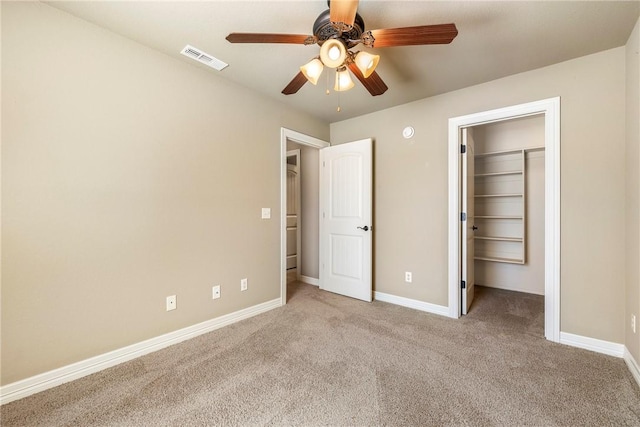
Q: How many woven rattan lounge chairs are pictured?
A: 0